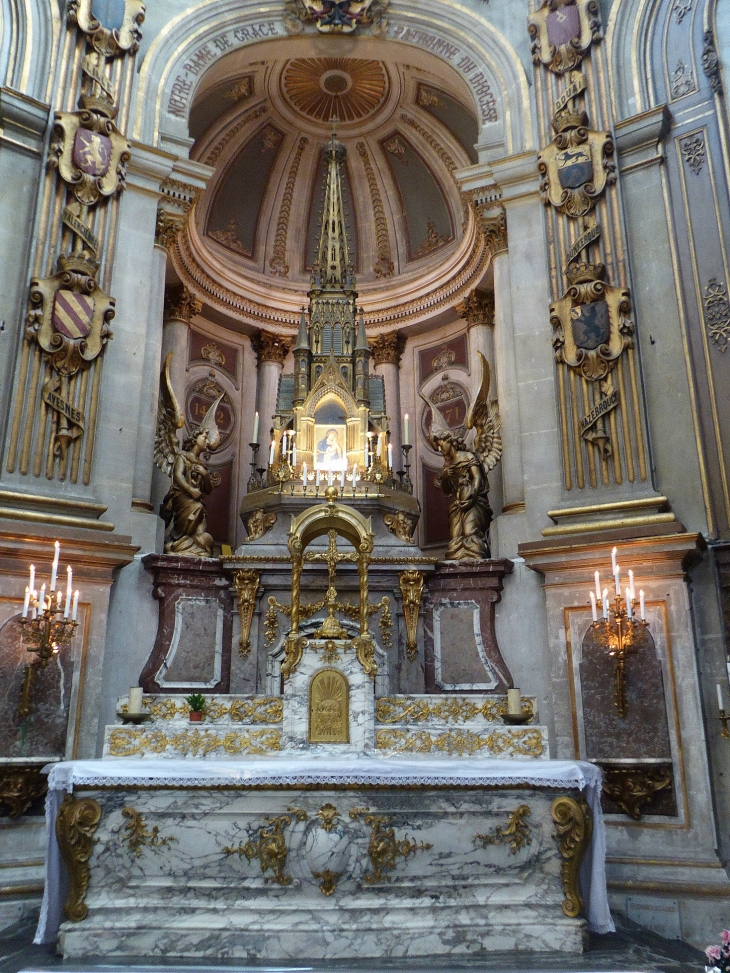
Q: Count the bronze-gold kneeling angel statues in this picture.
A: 2